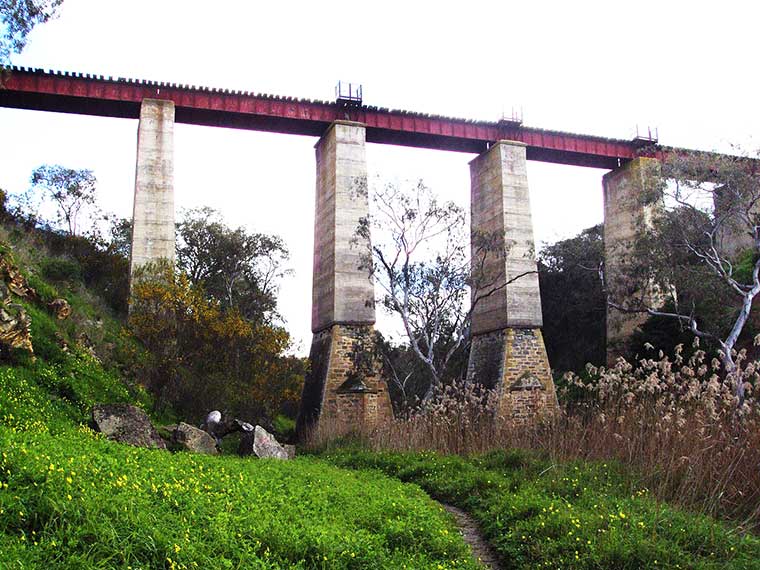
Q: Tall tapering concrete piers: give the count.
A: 4